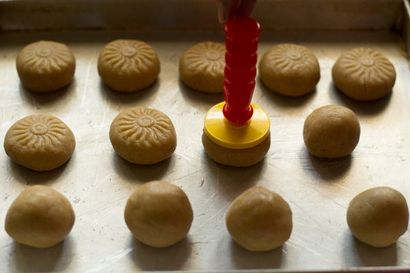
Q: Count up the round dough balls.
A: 5